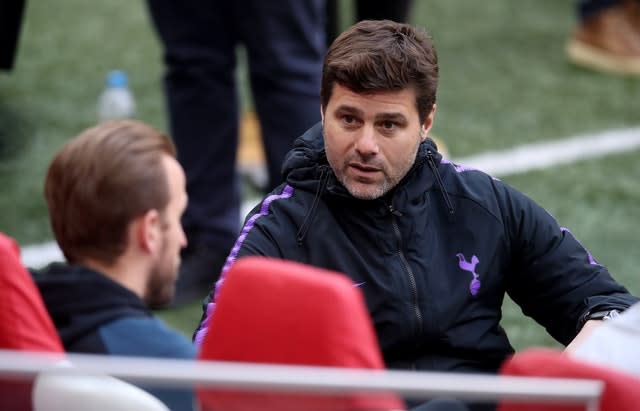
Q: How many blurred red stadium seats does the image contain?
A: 3